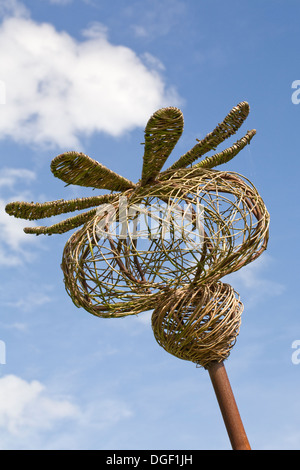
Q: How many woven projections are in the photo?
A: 6